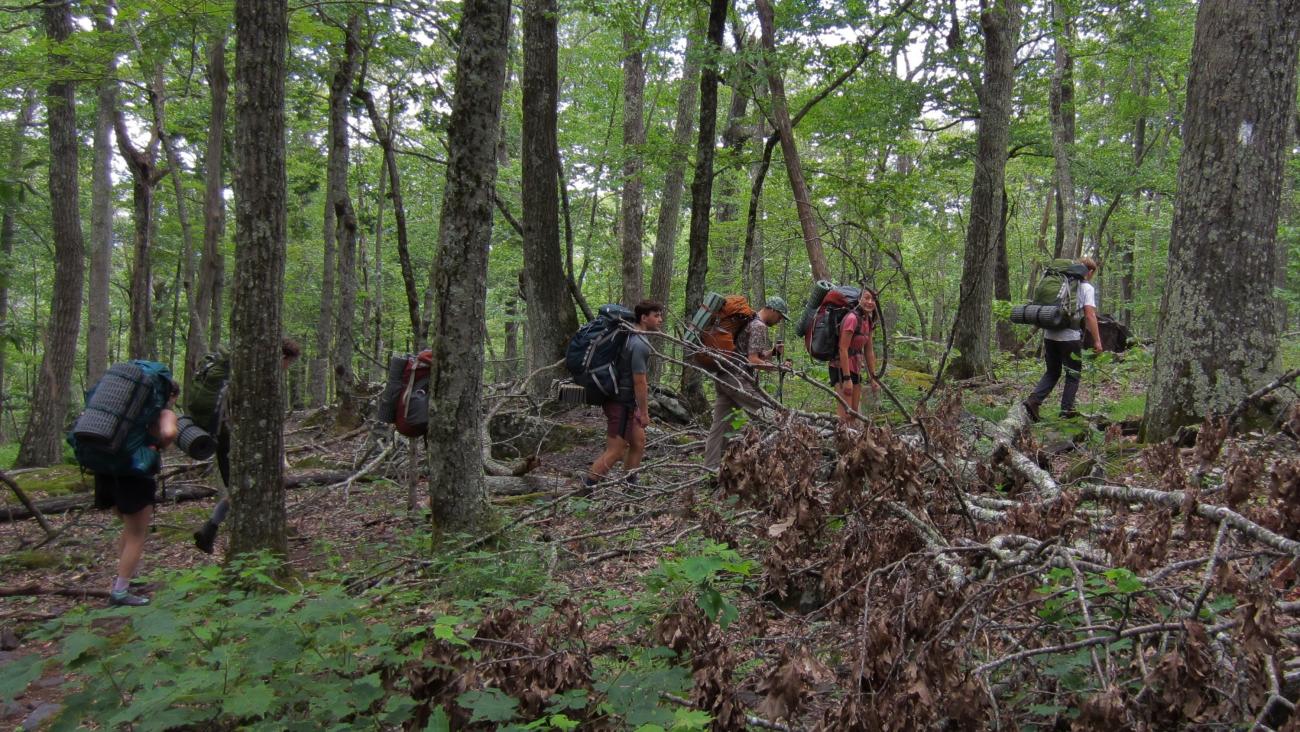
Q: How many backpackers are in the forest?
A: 7